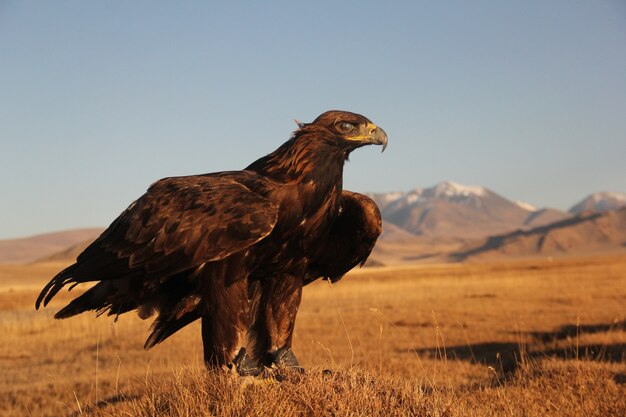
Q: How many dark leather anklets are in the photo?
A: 2